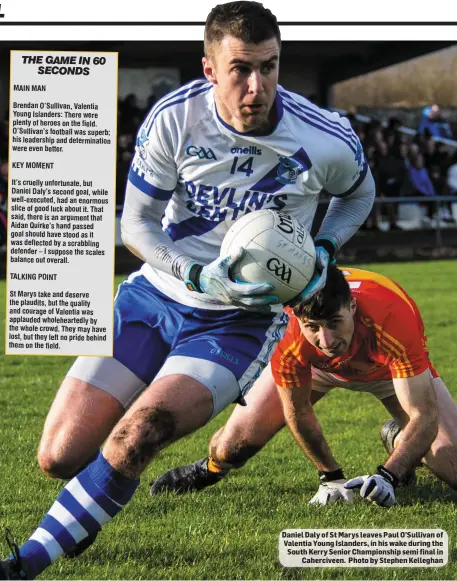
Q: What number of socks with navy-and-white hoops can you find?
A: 1